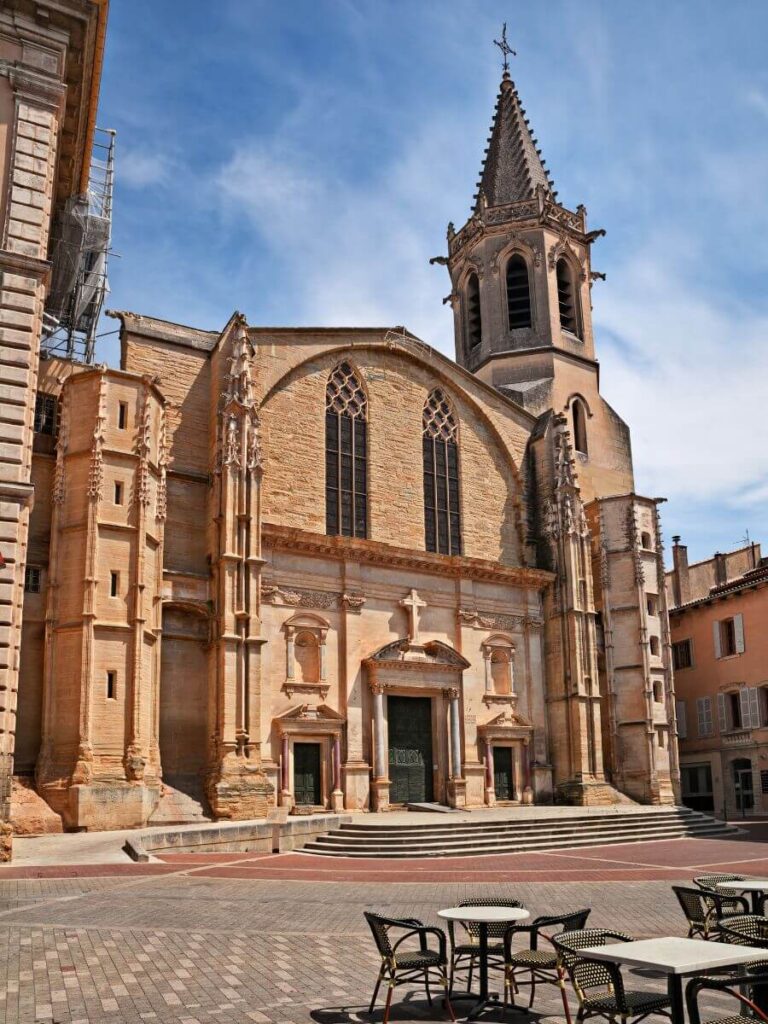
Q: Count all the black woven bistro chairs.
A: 8